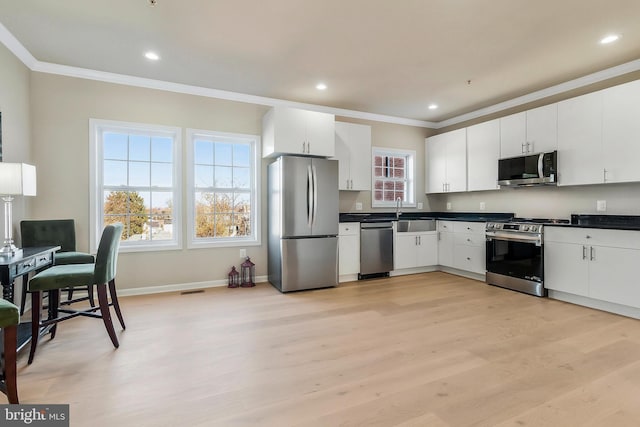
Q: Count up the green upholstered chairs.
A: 3